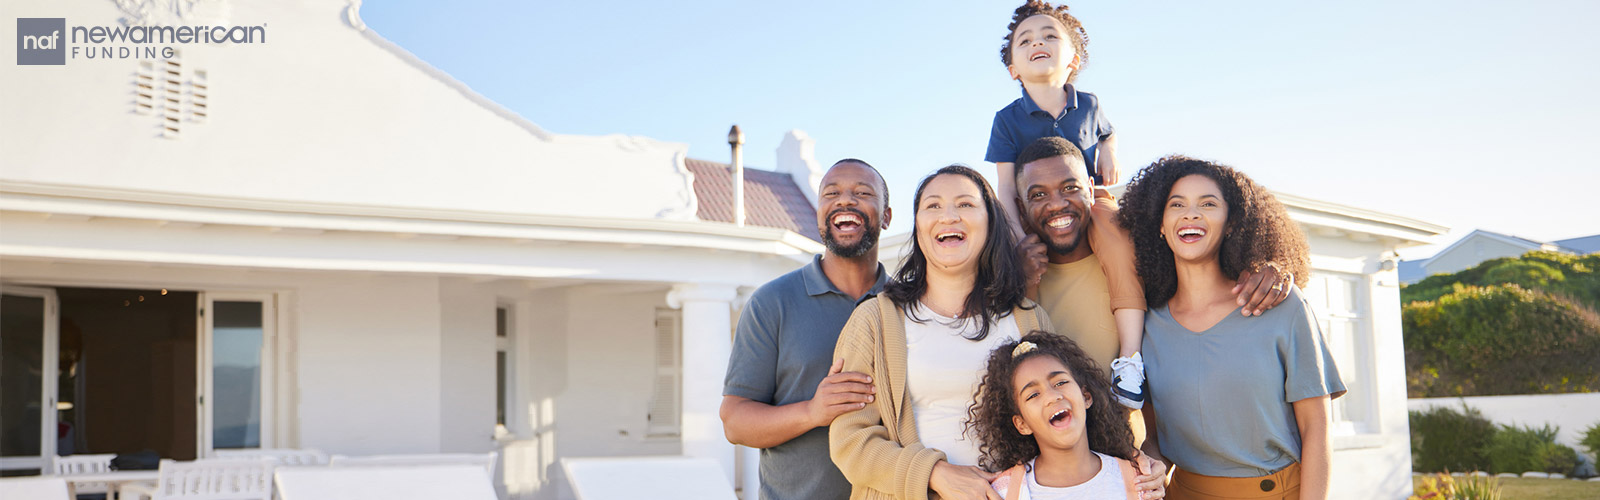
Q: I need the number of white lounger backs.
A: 3